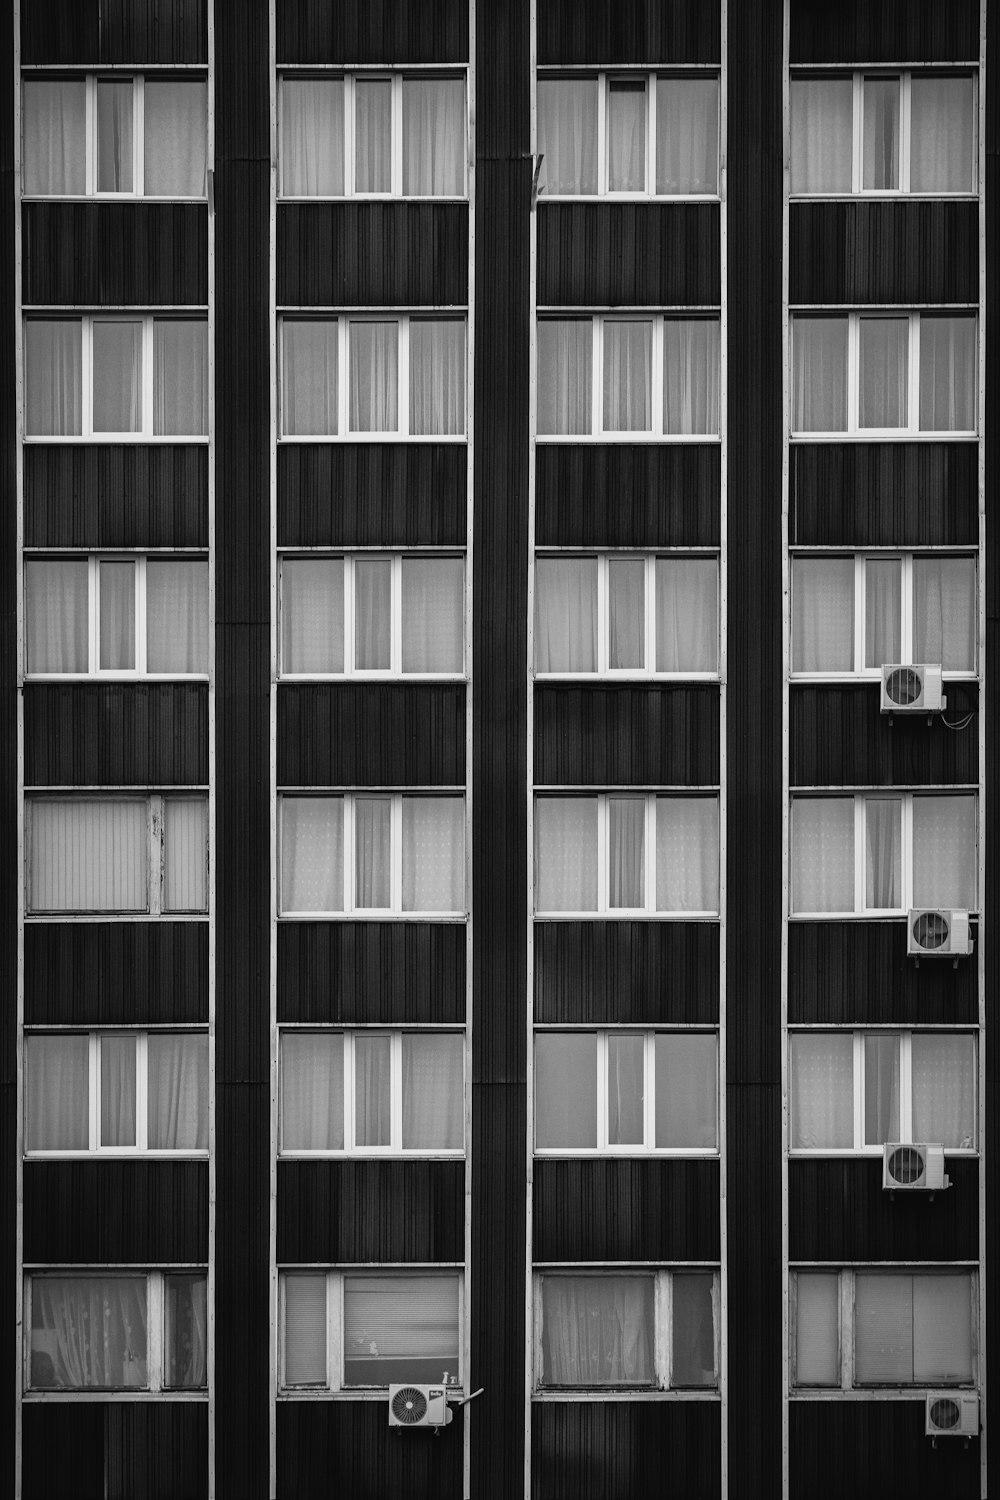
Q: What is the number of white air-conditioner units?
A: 5